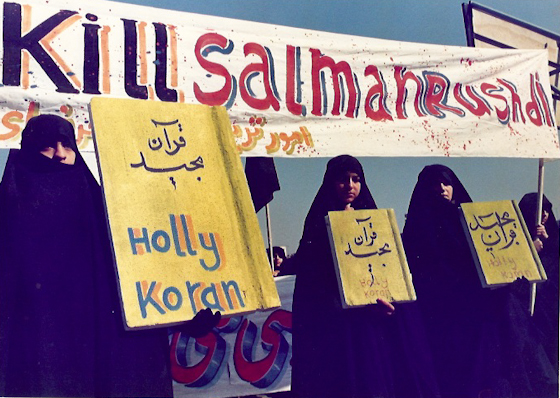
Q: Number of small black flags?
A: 1